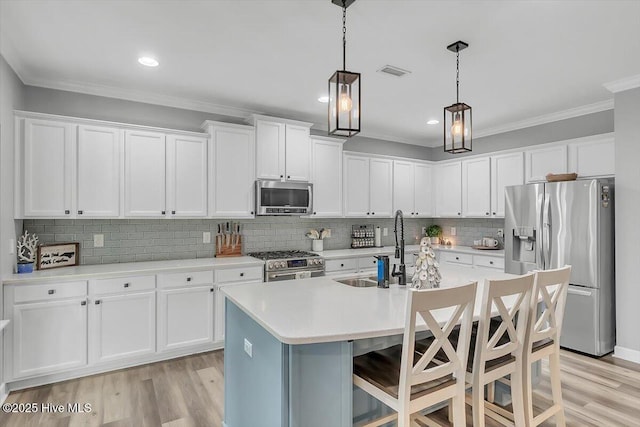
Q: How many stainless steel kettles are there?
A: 0